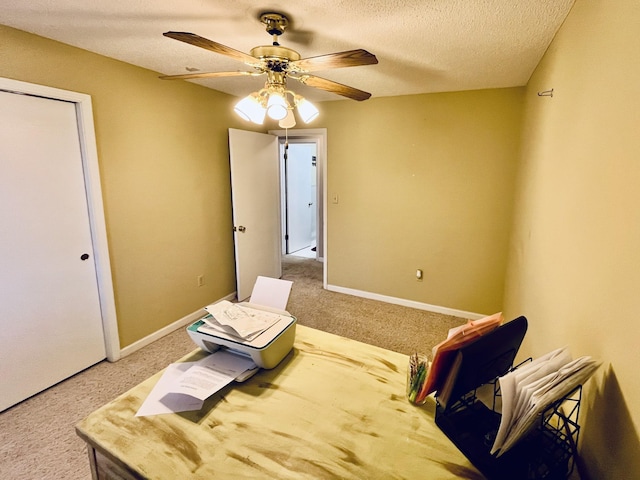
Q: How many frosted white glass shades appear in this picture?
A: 5